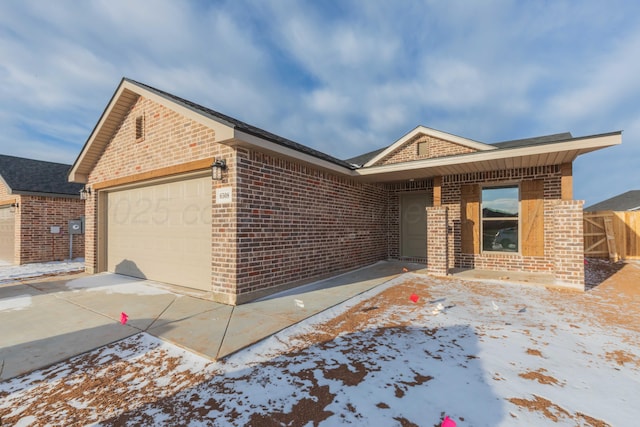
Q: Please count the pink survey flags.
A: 3